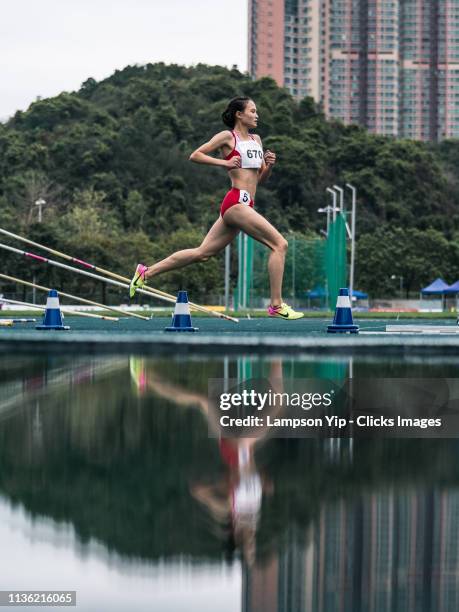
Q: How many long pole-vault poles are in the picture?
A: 4